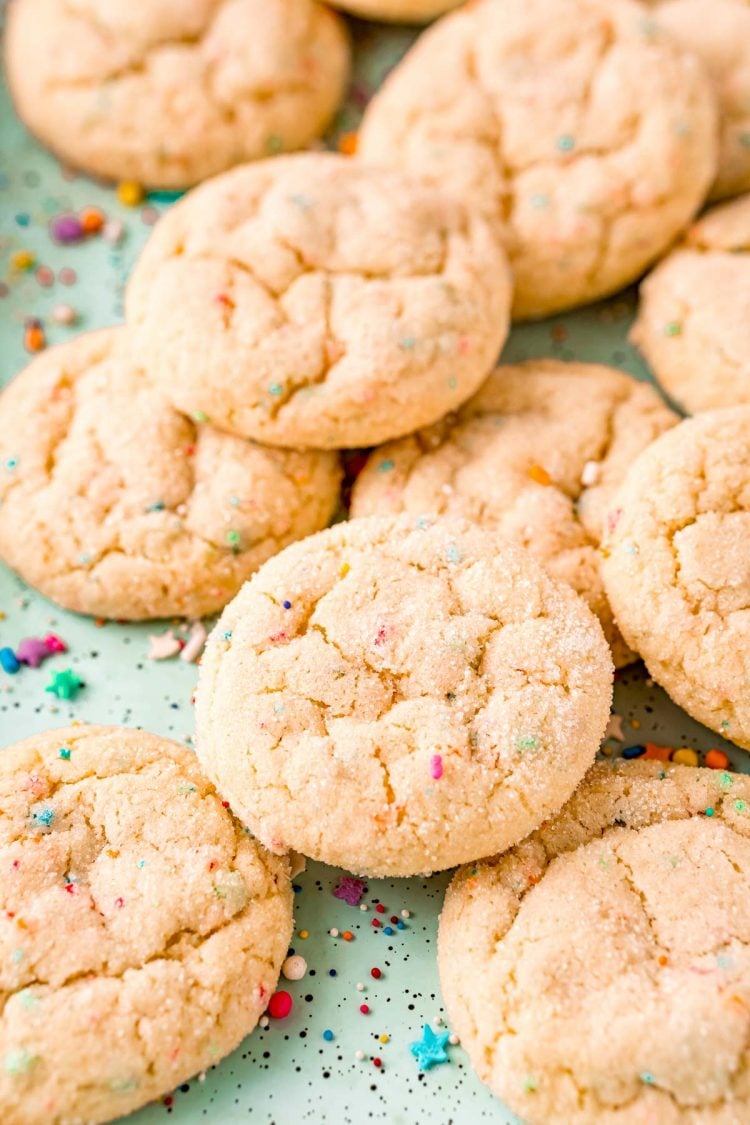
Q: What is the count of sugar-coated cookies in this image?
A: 12